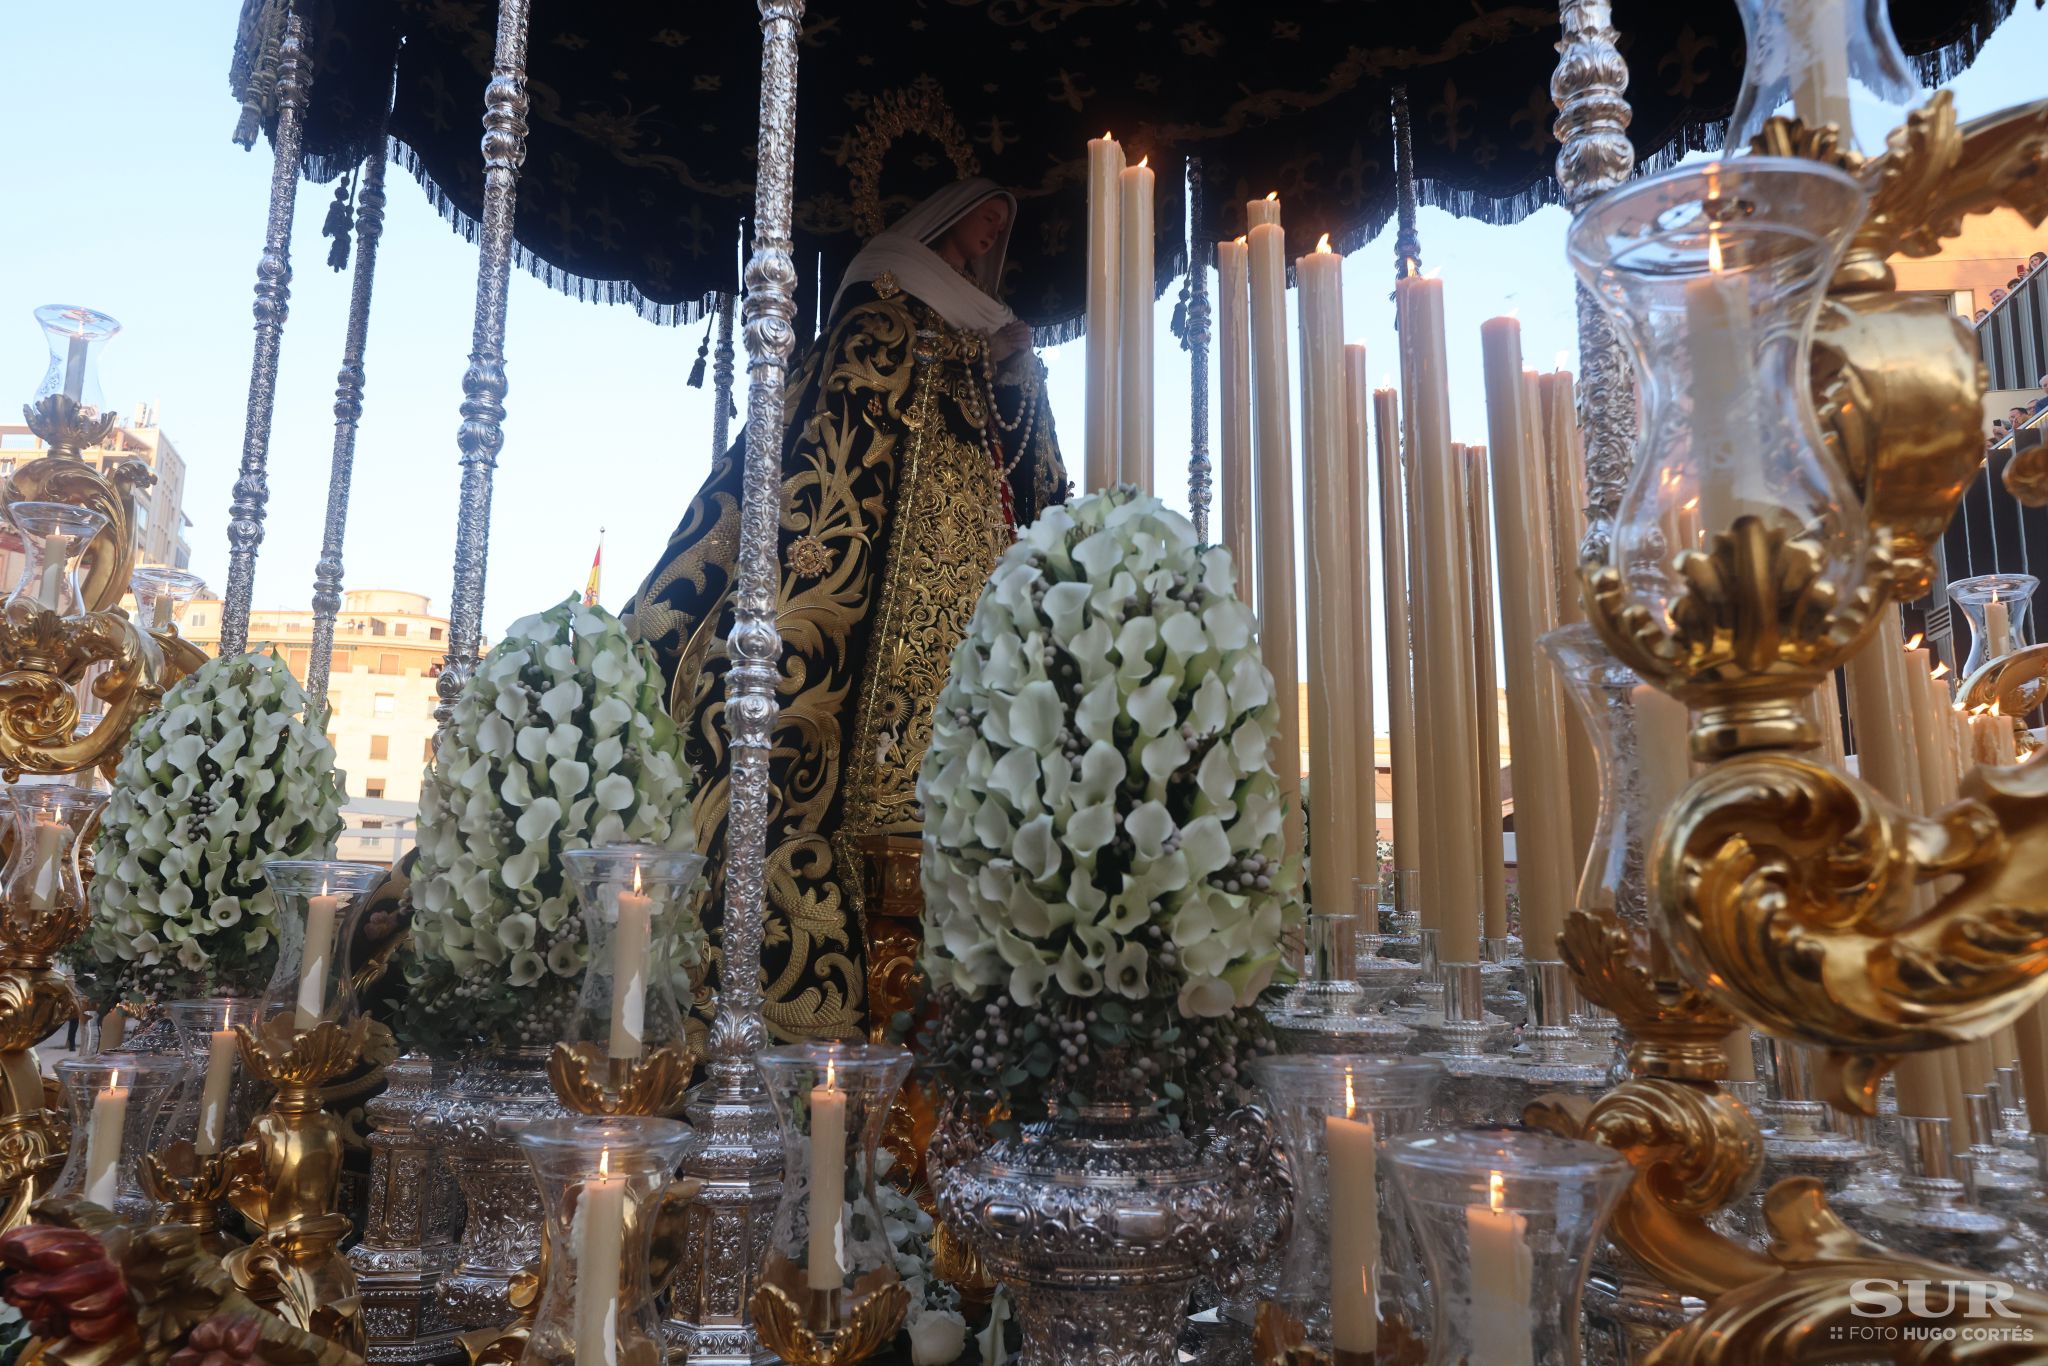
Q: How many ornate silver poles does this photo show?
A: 8